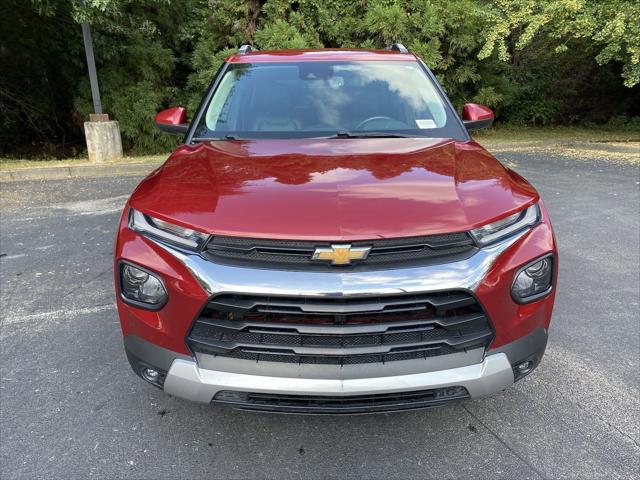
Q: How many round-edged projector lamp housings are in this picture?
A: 2